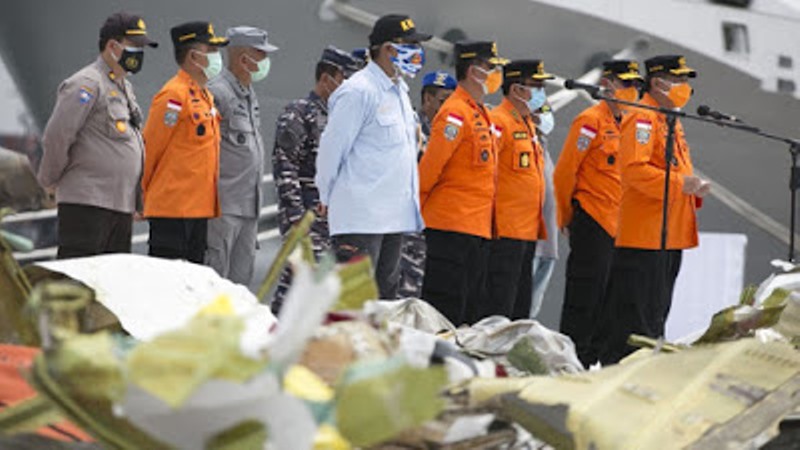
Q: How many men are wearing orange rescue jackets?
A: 5